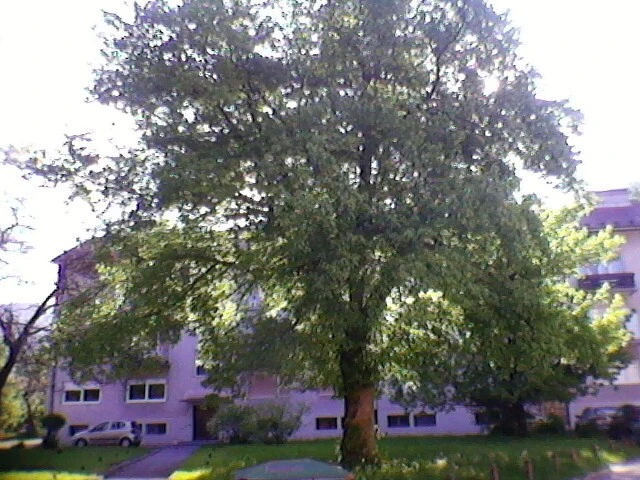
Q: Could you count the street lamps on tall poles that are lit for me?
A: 0